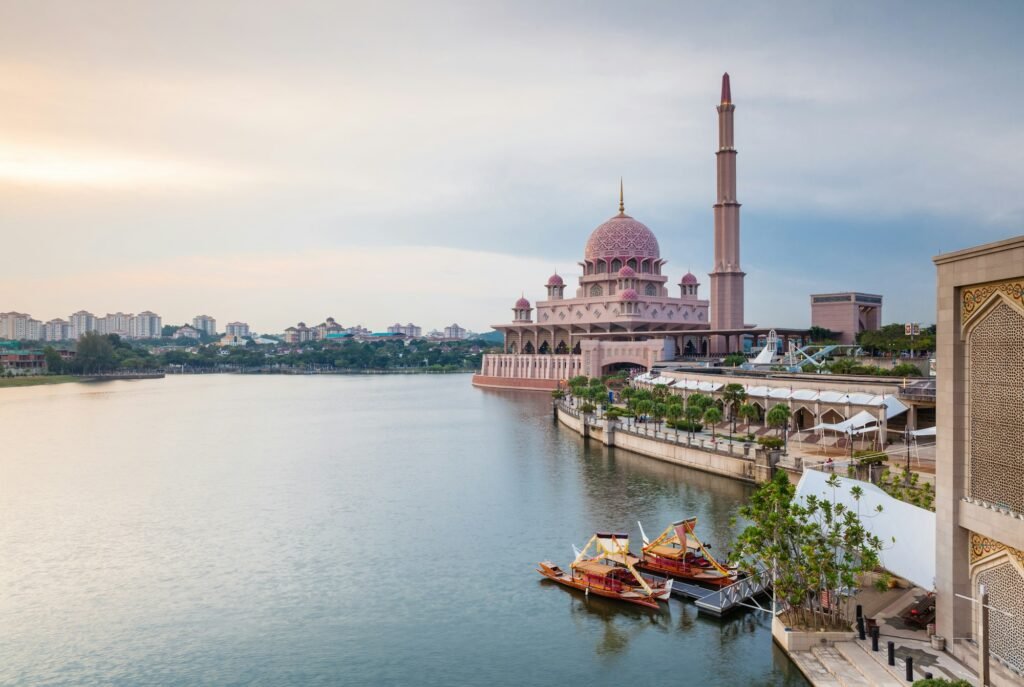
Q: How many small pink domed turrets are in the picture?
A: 5